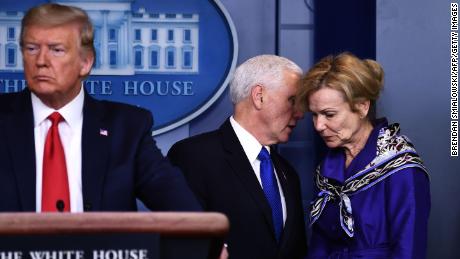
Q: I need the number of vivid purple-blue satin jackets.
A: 1